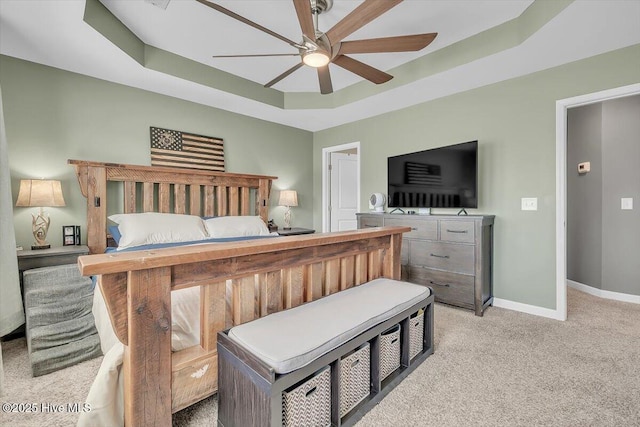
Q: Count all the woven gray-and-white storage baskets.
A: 4